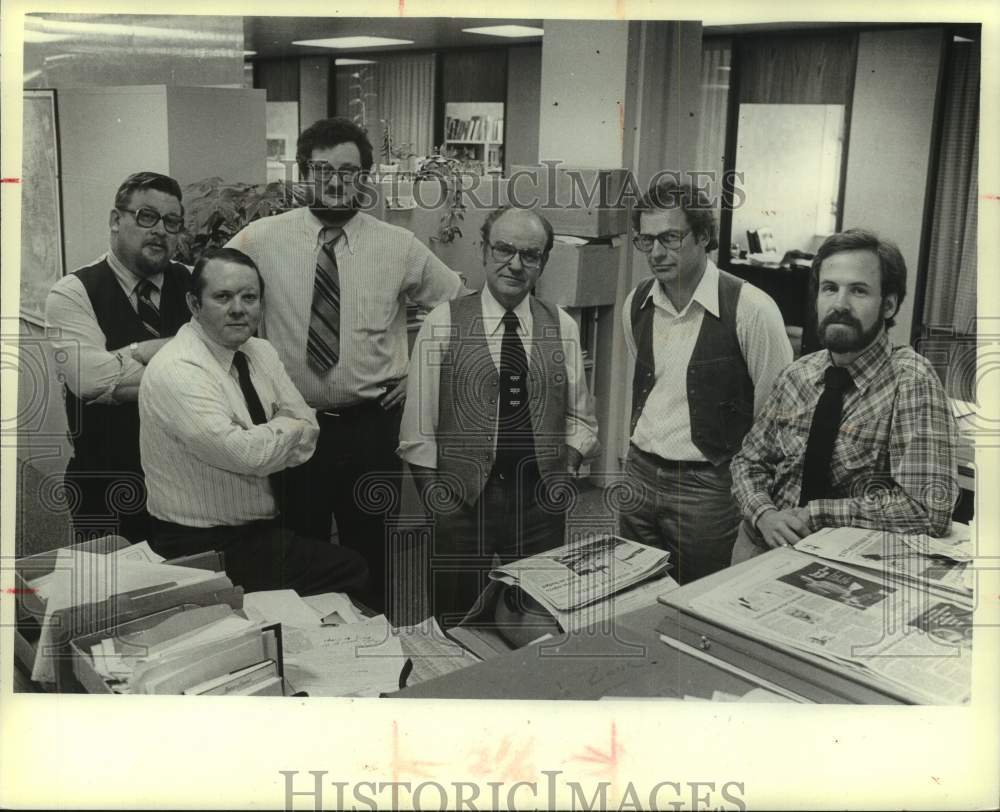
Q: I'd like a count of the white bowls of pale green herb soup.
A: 0